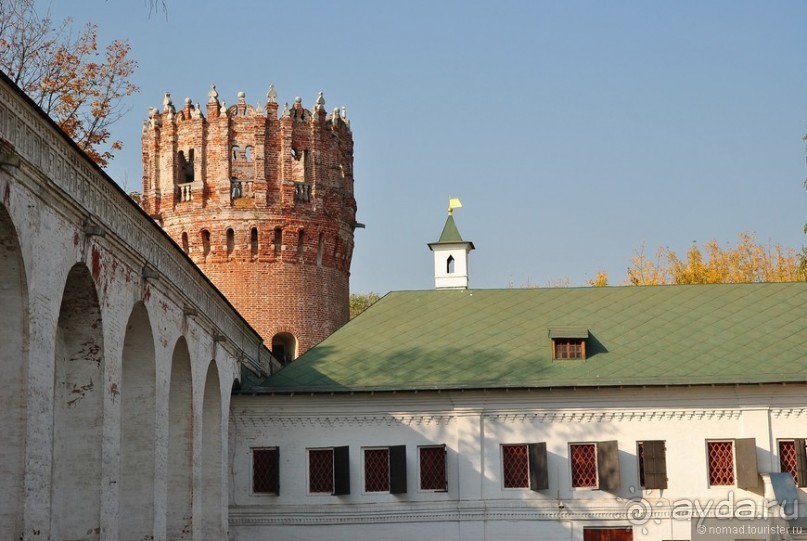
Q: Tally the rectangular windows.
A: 10